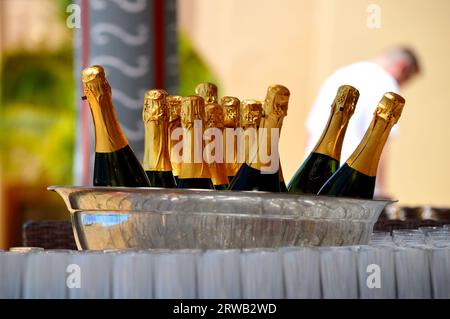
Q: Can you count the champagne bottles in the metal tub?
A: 11